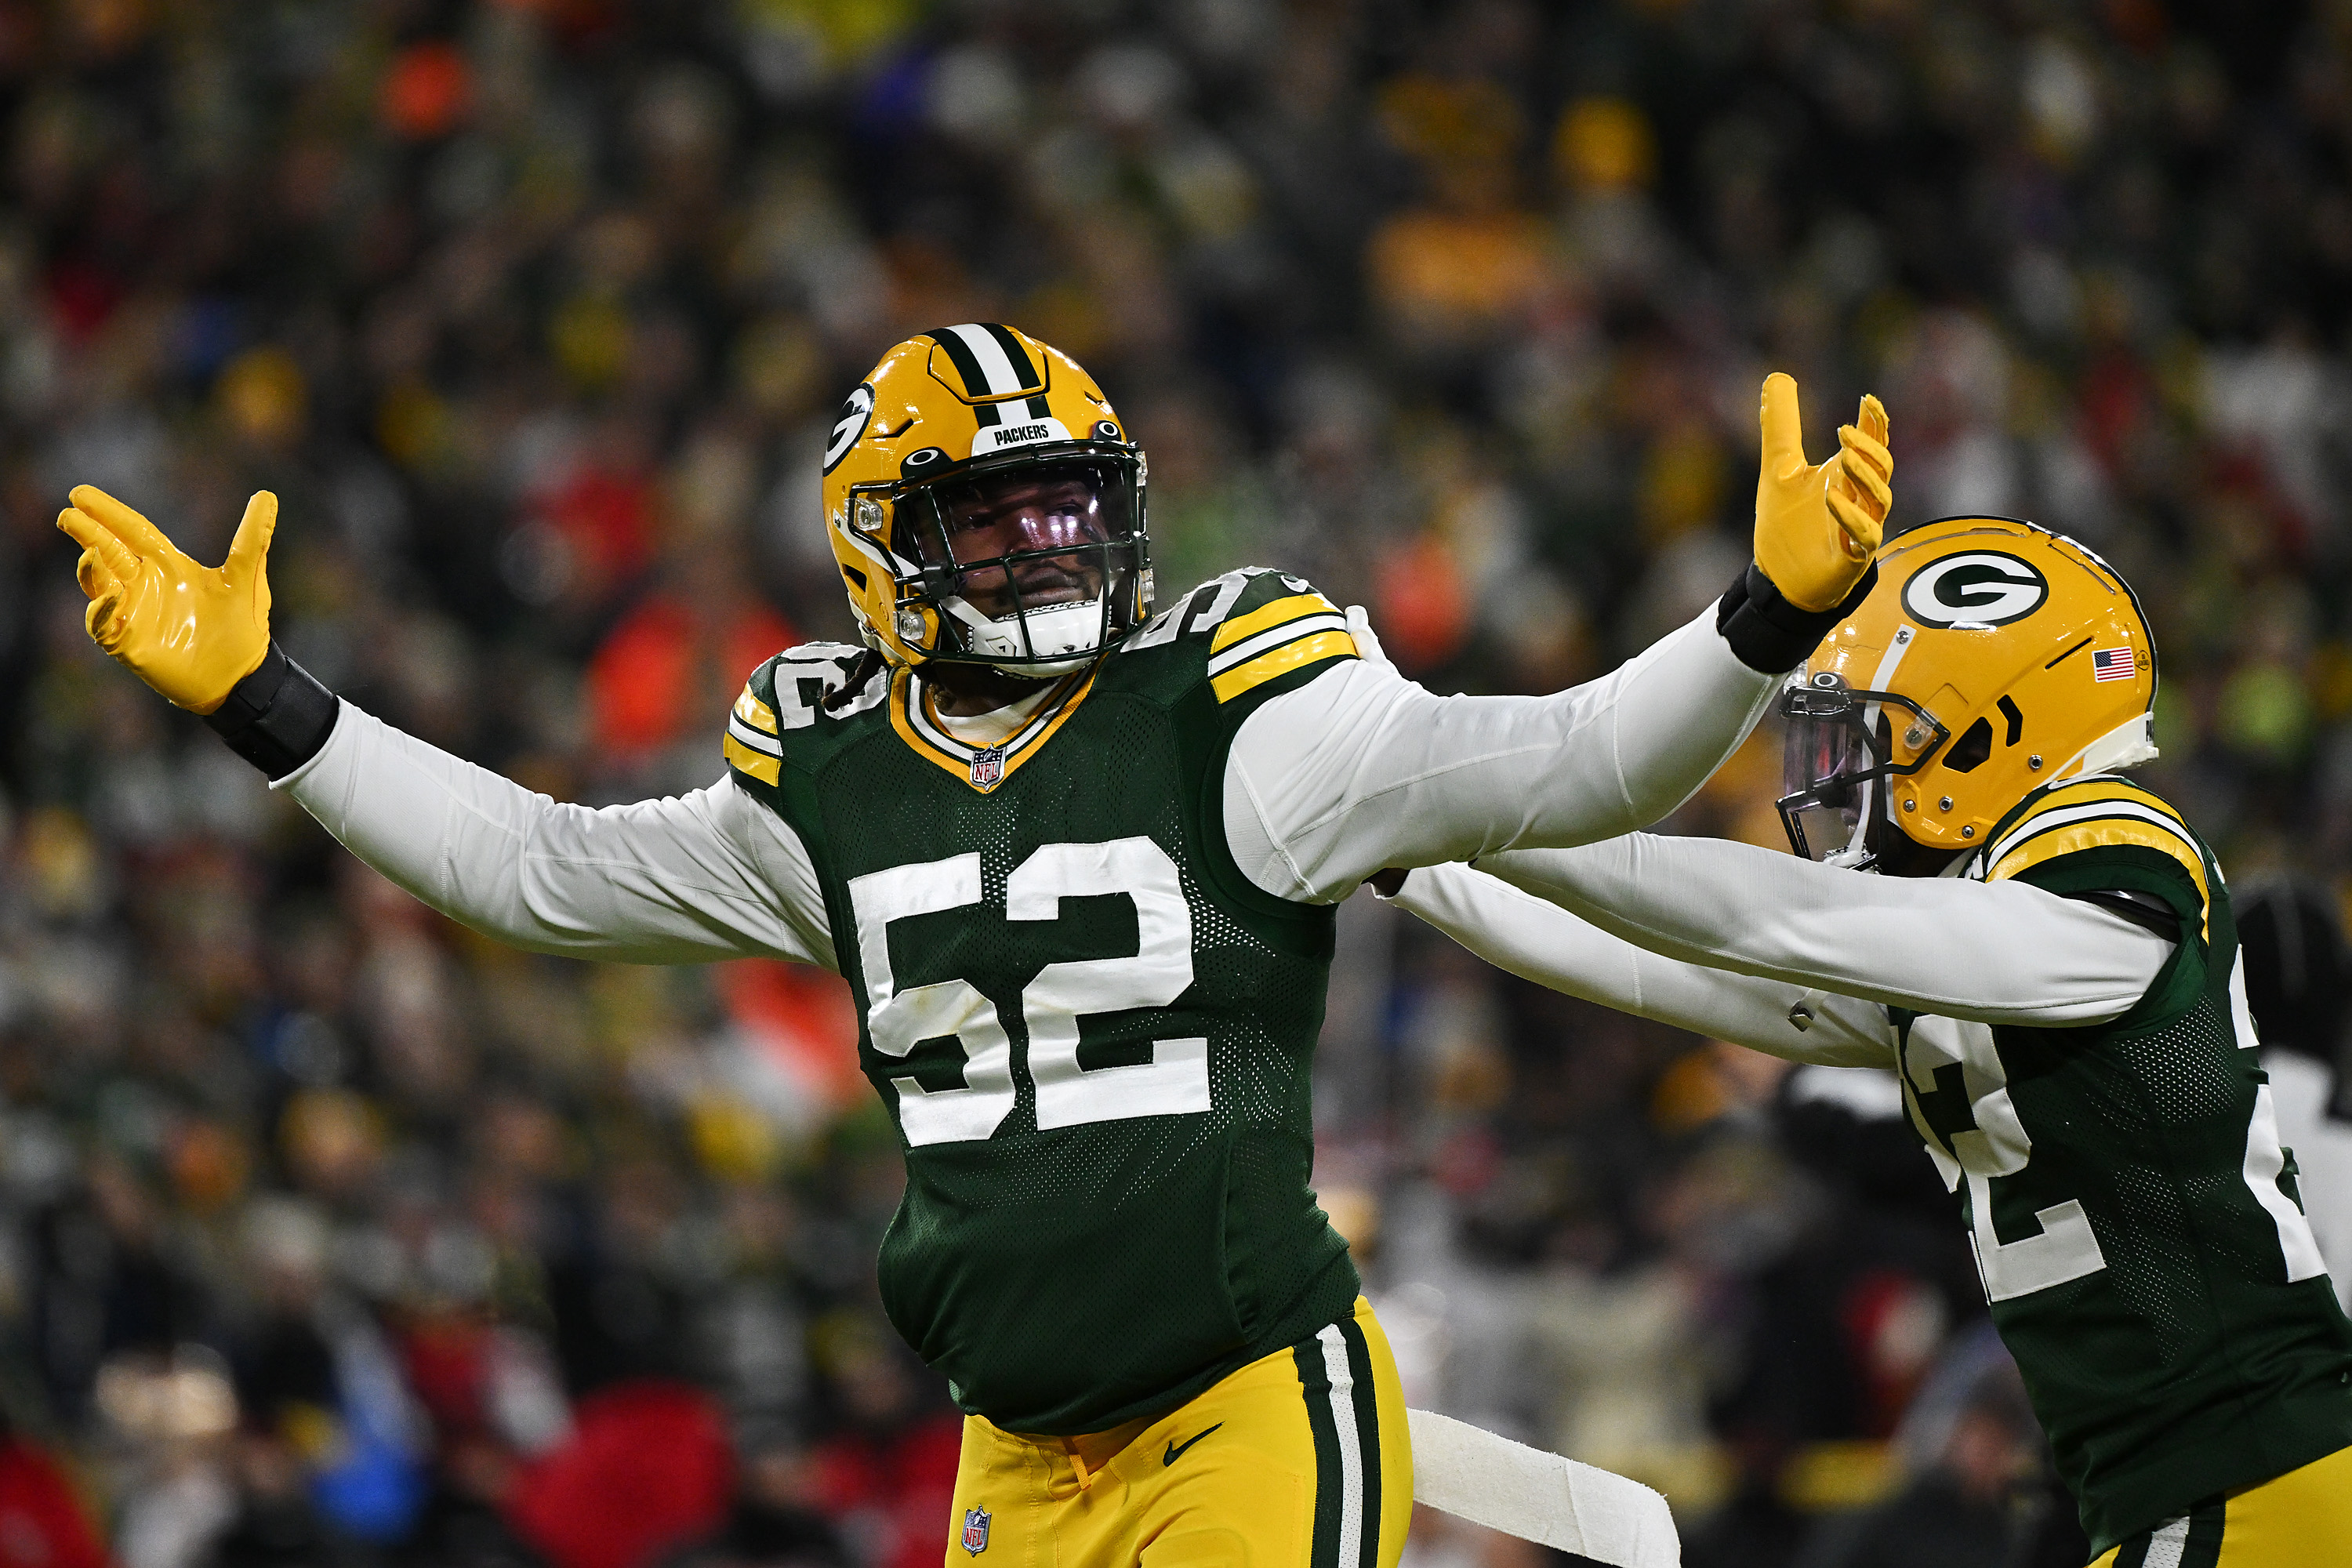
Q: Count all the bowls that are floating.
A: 0